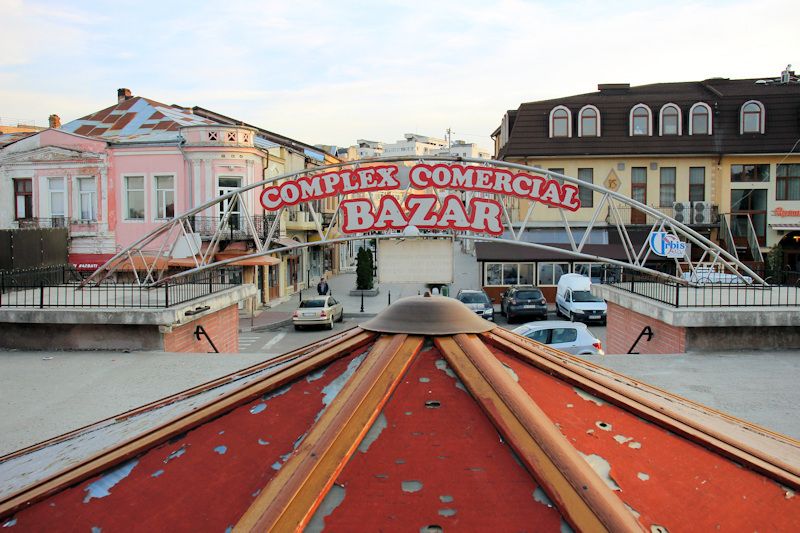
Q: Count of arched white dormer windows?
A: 6